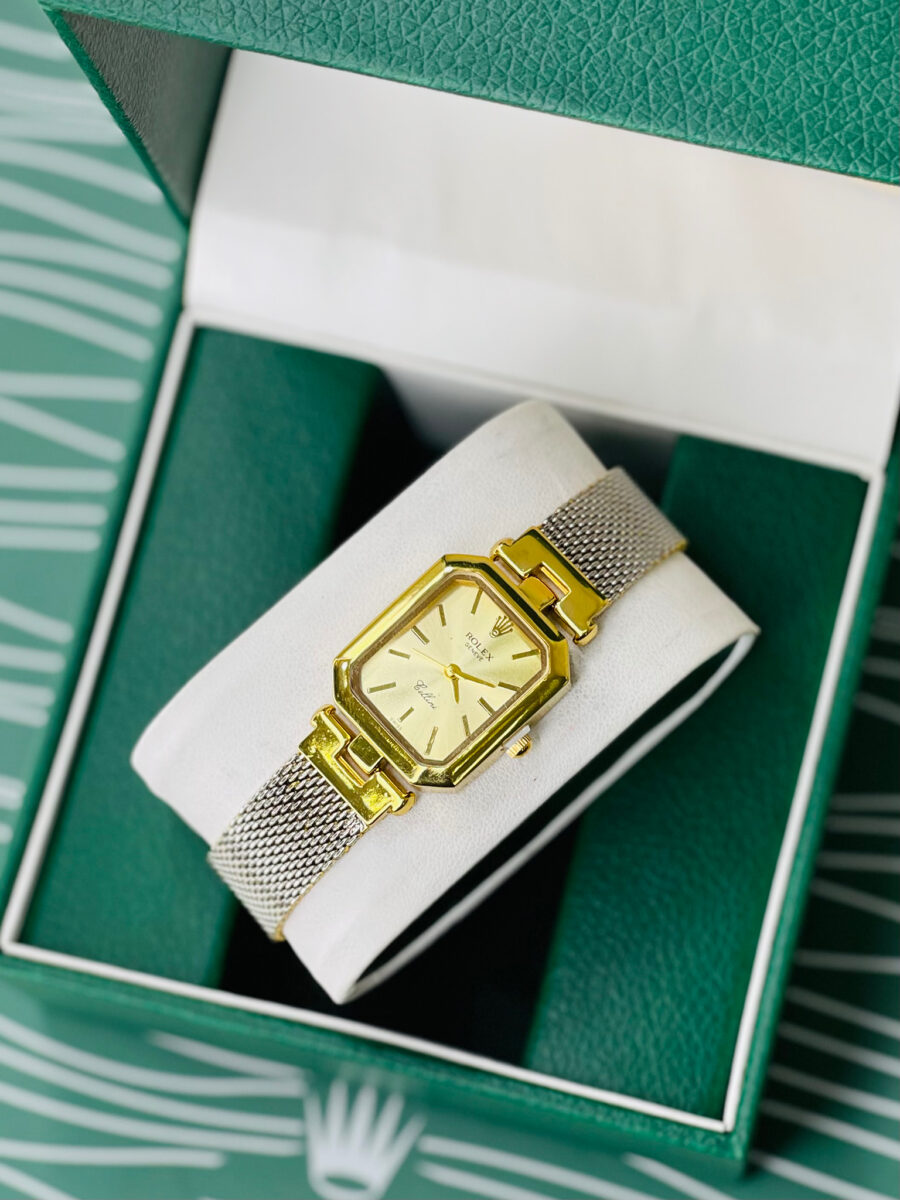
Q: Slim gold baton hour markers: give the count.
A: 11